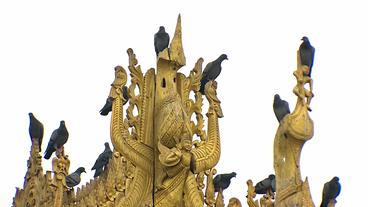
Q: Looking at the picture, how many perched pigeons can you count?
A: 12